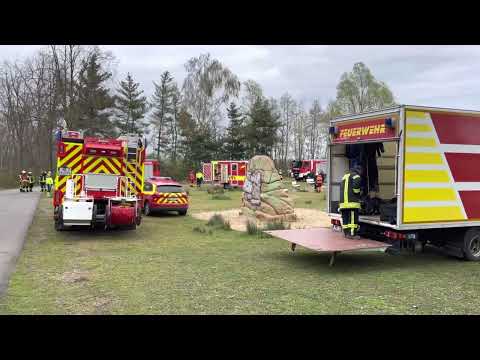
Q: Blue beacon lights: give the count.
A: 3